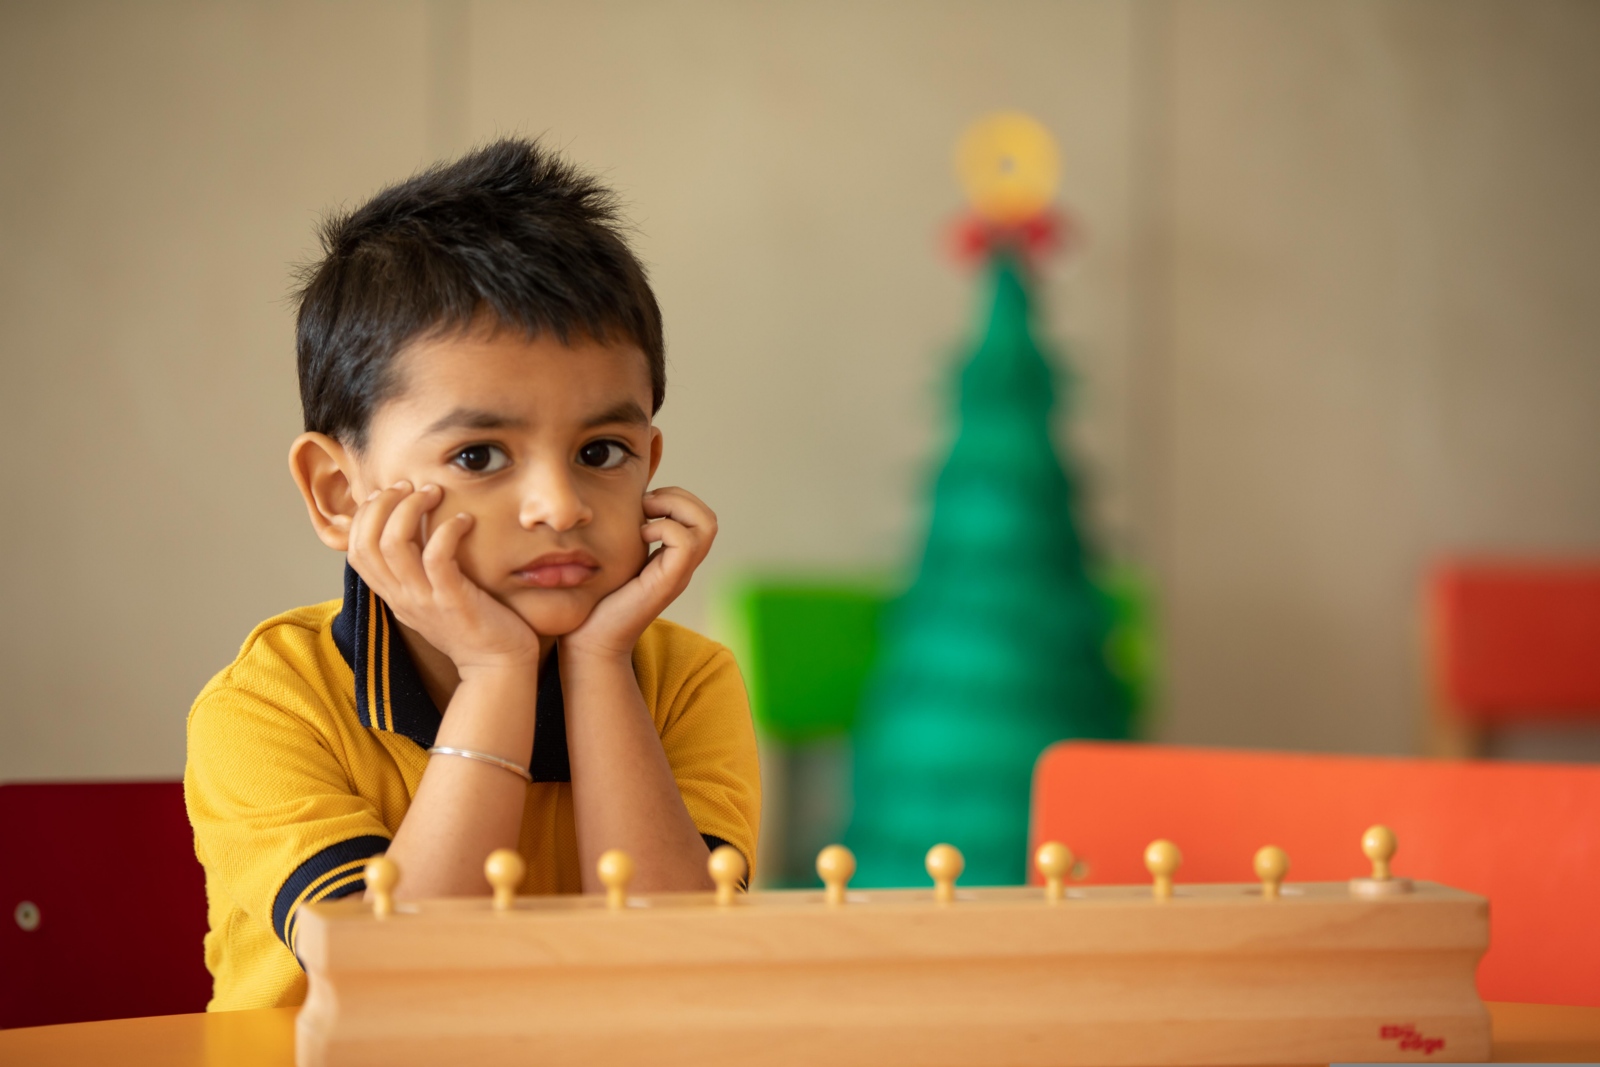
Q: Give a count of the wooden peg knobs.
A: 10